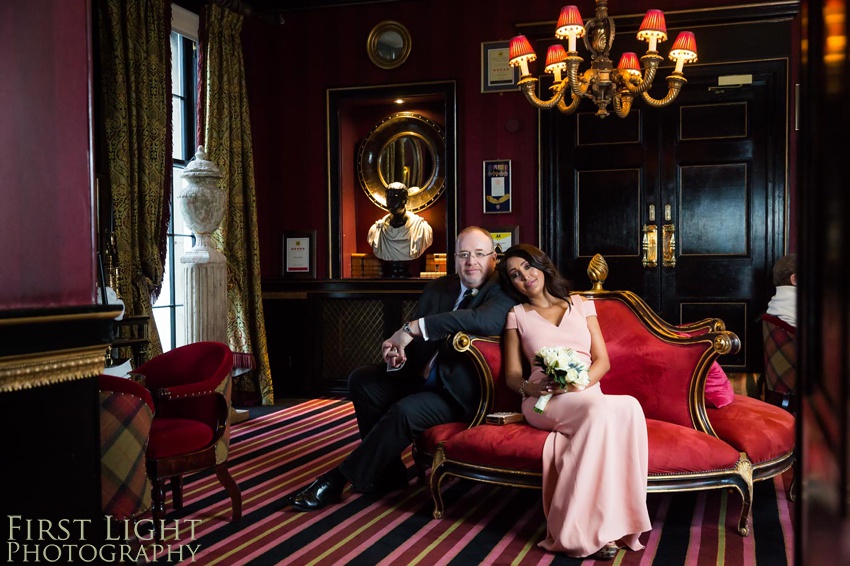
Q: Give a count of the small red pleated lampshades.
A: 6